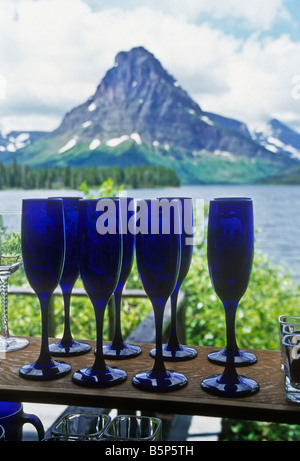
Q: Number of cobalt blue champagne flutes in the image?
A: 8